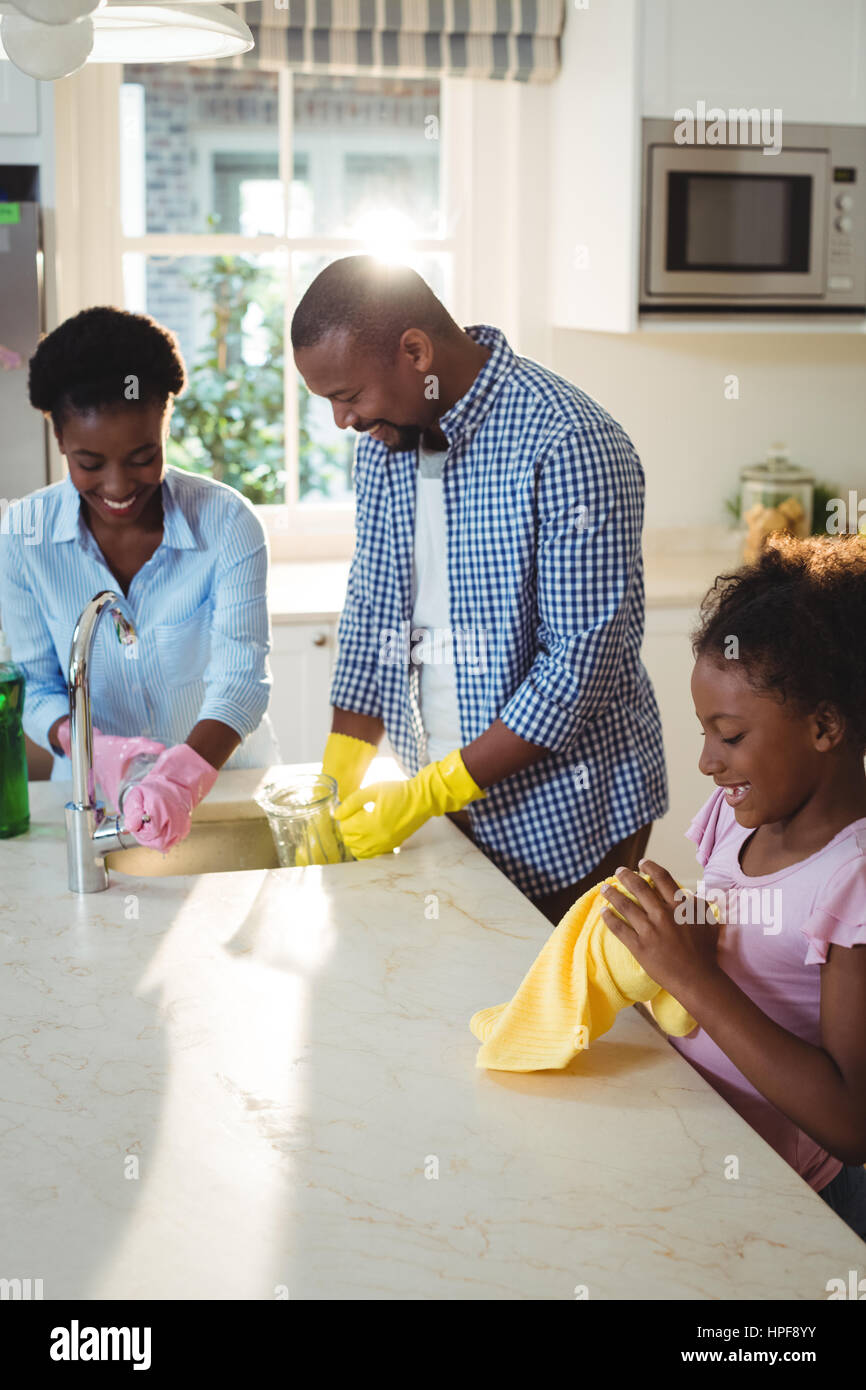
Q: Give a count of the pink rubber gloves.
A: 2